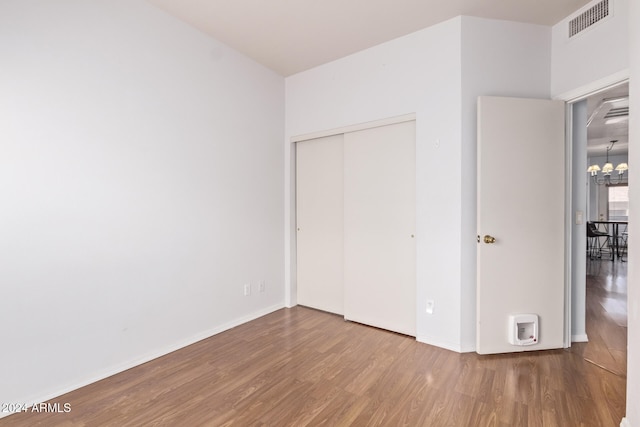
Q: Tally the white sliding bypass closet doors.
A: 2